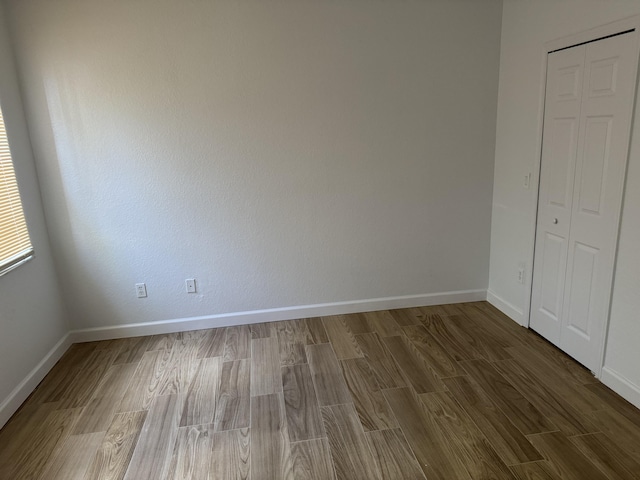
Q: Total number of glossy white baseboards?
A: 4